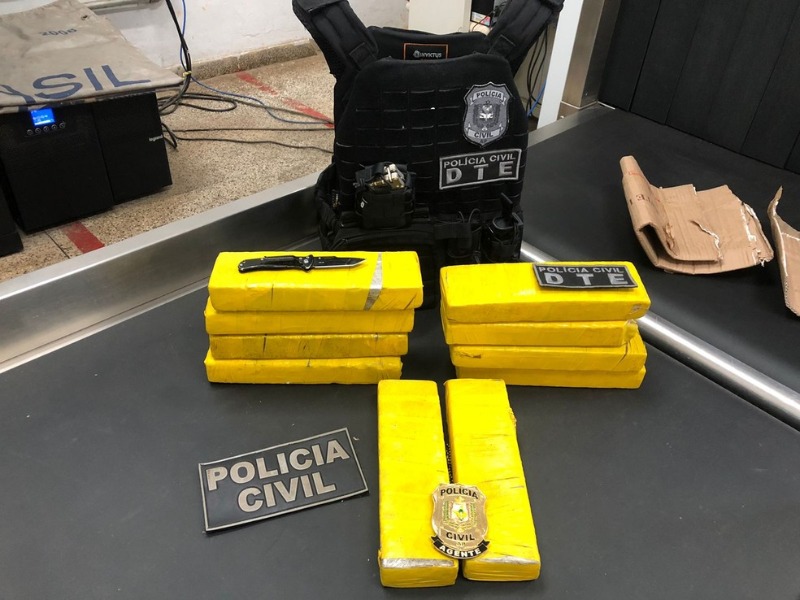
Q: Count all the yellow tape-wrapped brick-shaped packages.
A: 10